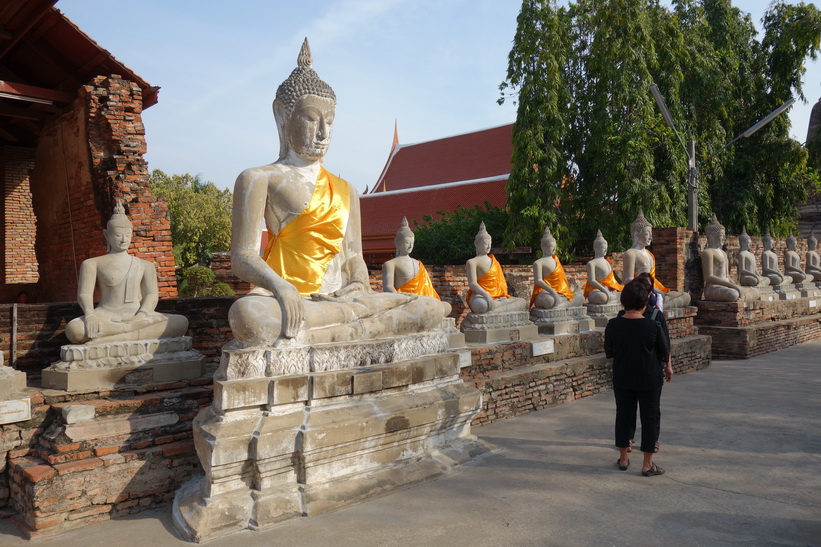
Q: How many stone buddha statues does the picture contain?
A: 12